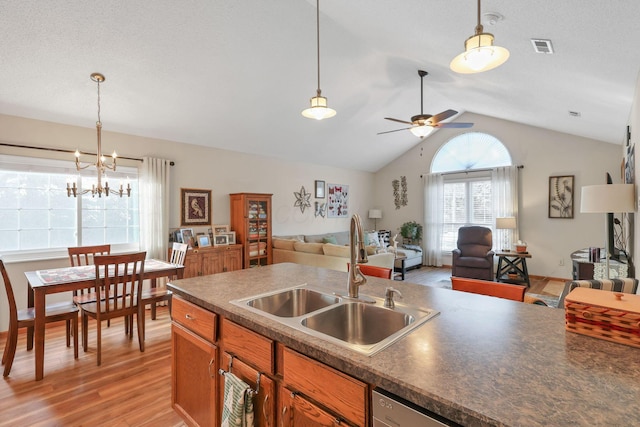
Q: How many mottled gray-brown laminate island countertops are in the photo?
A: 1